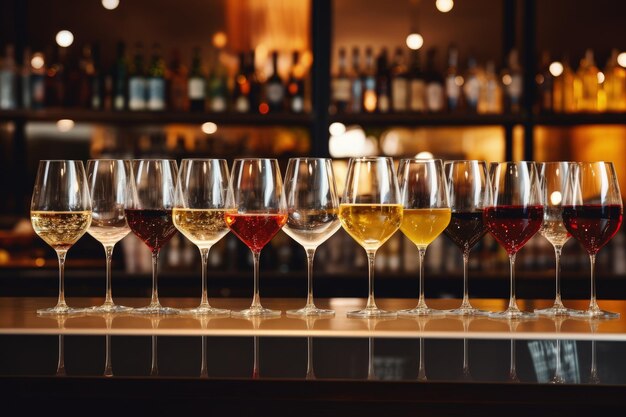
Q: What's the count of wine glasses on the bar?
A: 12